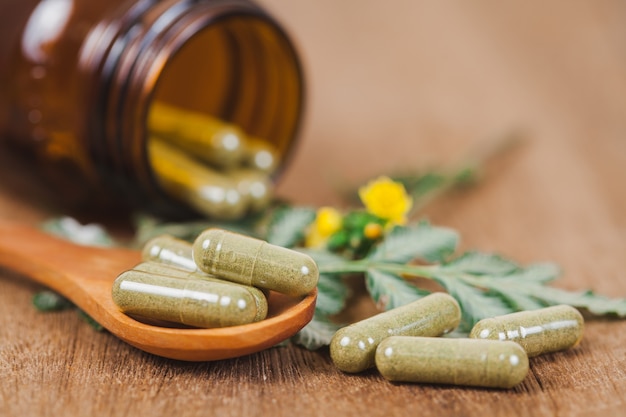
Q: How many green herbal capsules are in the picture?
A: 11